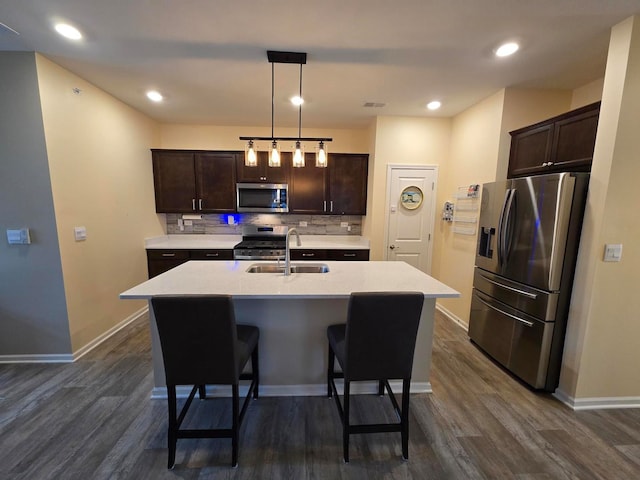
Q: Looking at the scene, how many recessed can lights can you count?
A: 5